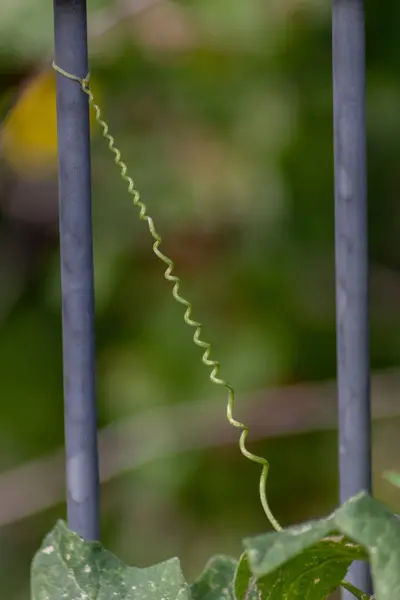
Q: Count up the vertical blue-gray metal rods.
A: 2